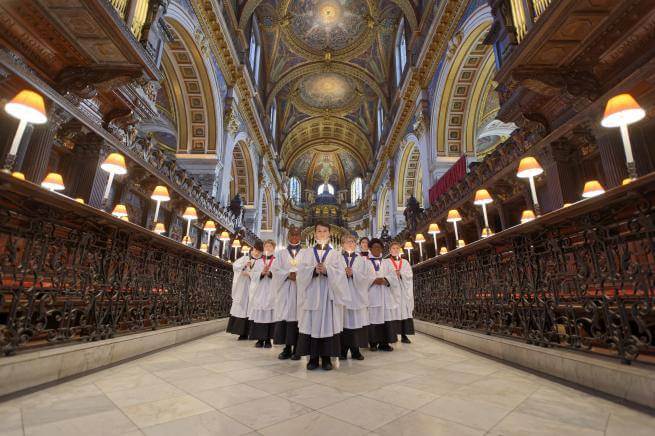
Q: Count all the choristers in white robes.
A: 8